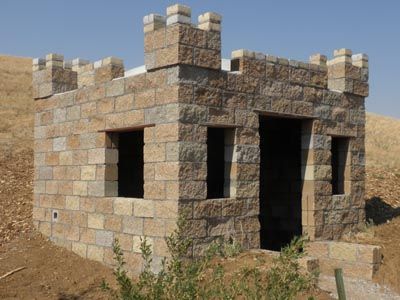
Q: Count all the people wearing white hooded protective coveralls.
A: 0